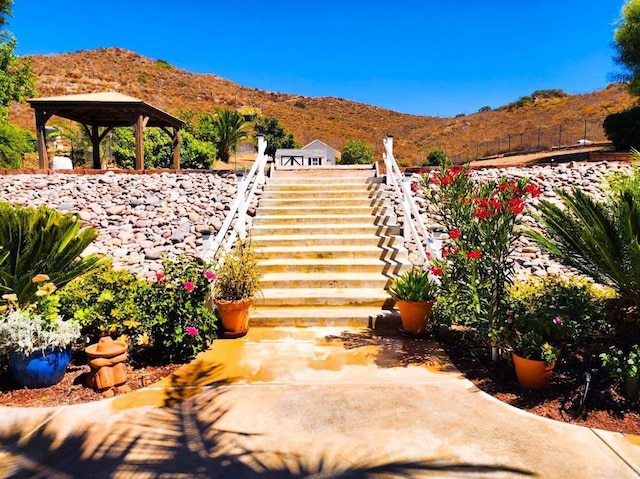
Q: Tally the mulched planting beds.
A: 2